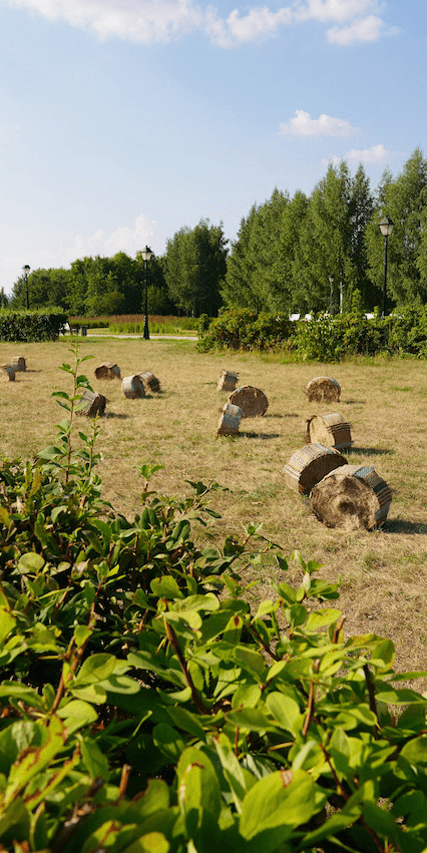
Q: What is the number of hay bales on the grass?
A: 13